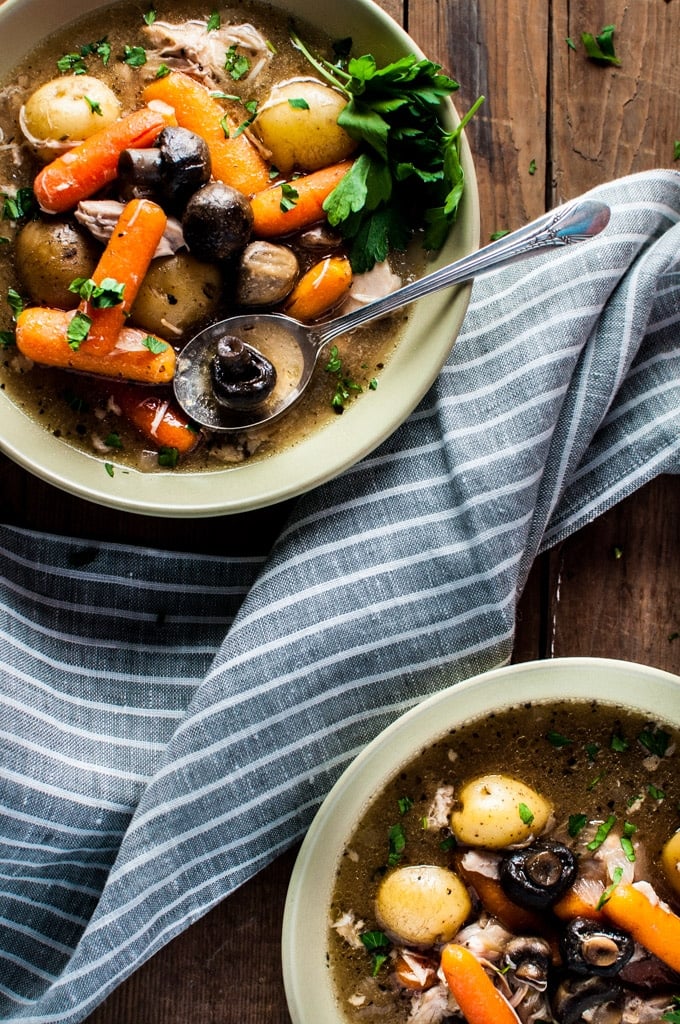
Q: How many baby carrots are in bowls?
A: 12